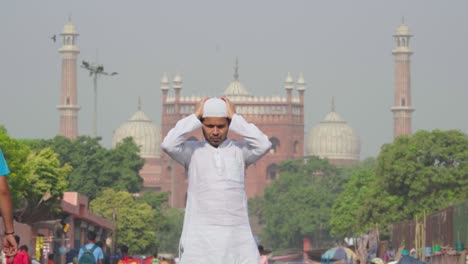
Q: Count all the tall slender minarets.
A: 2